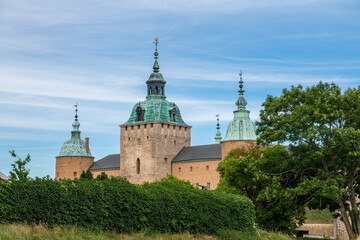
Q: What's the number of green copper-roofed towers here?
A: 4